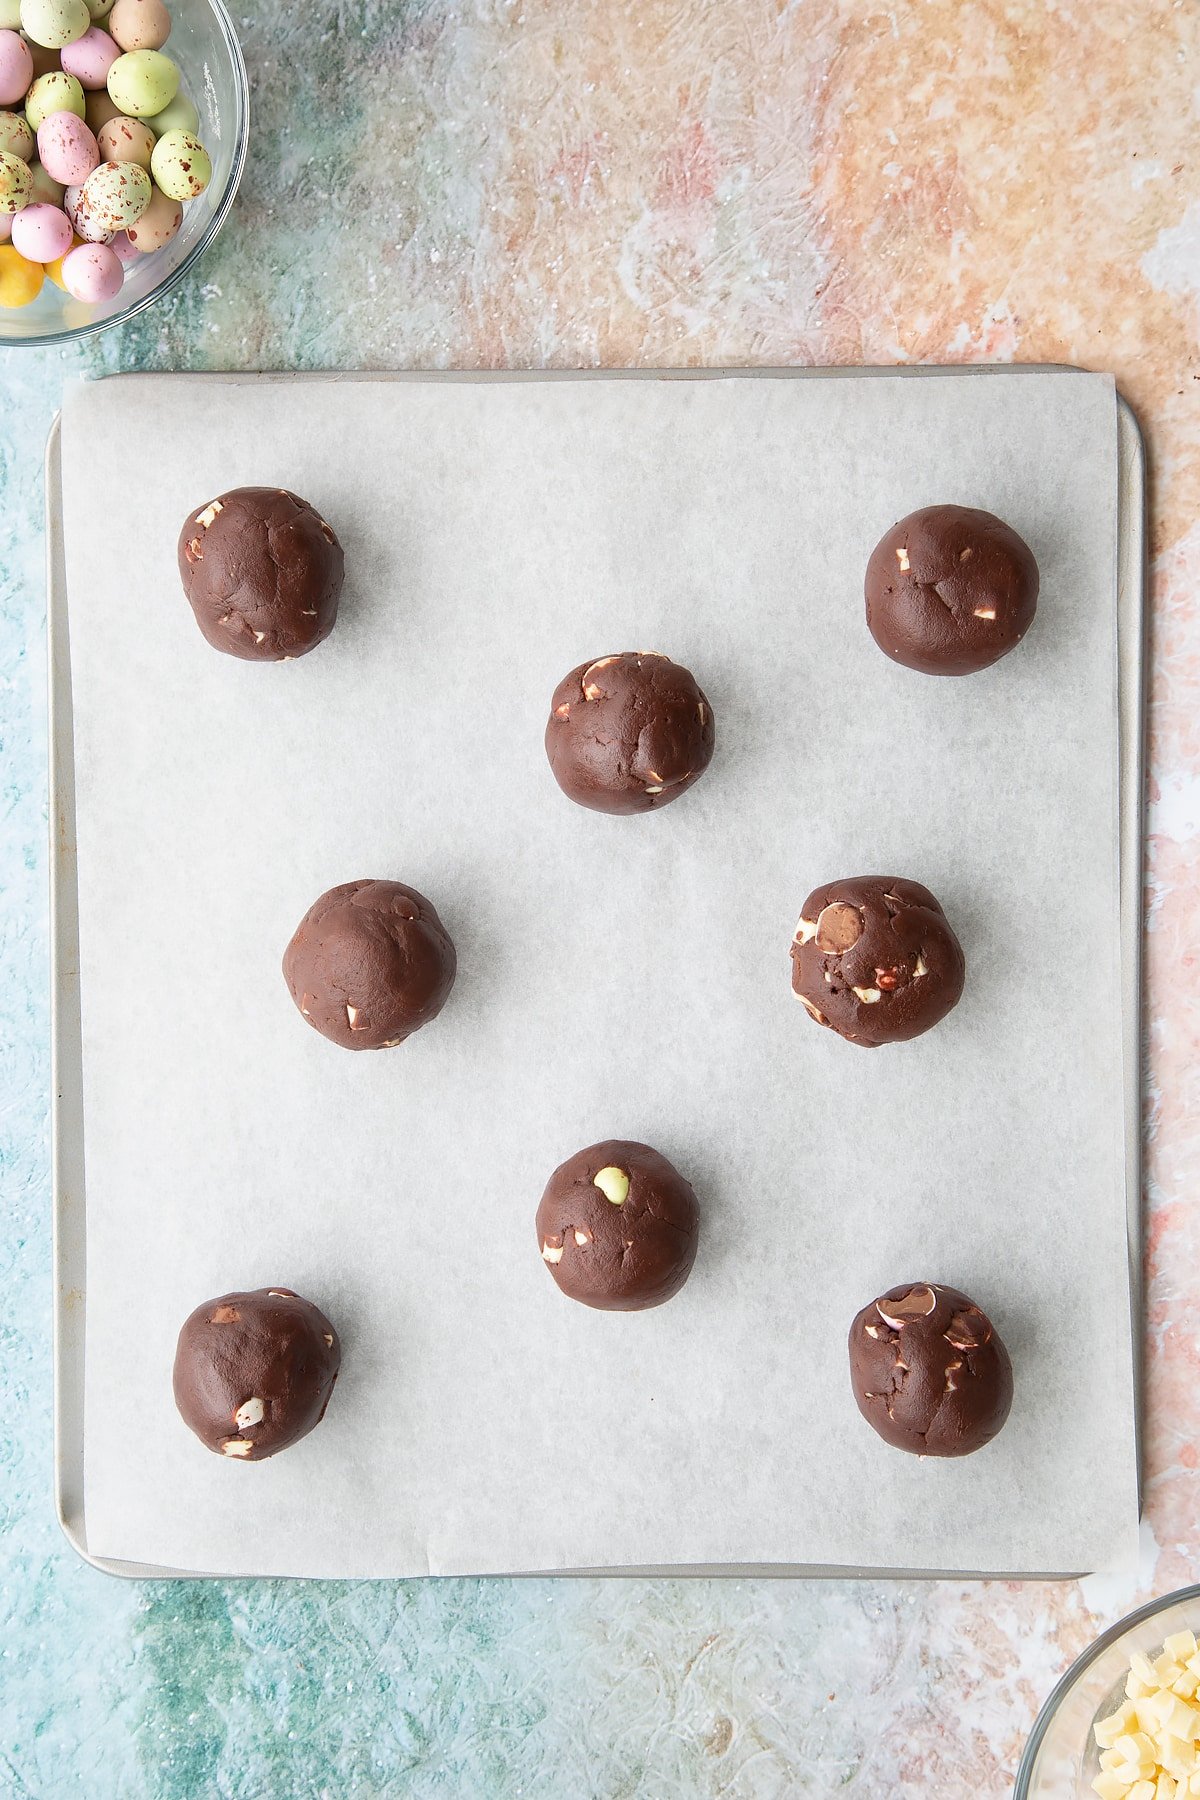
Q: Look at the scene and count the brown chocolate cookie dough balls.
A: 8